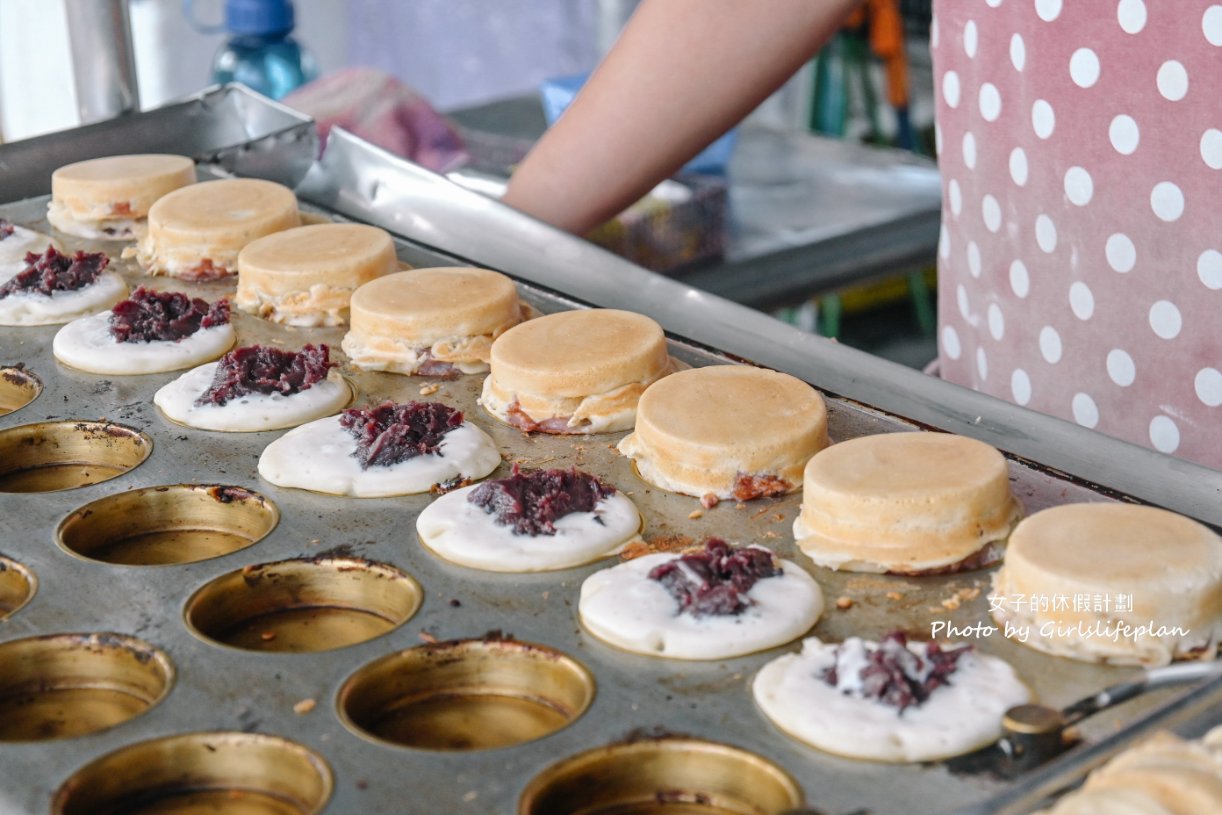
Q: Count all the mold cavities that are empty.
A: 9